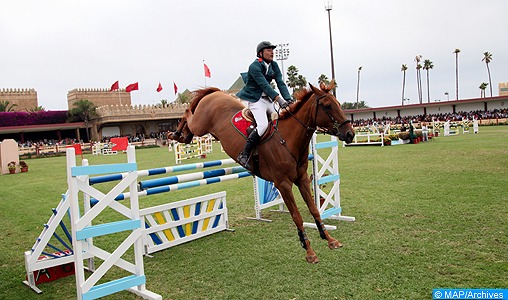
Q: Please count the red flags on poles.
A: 5